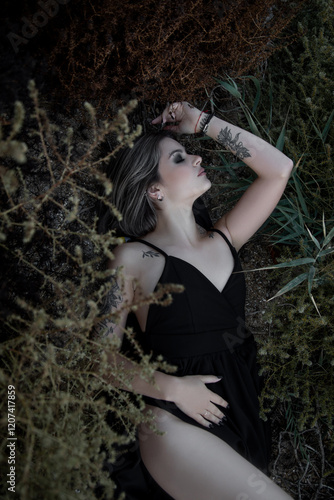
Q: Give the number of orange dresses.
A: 0